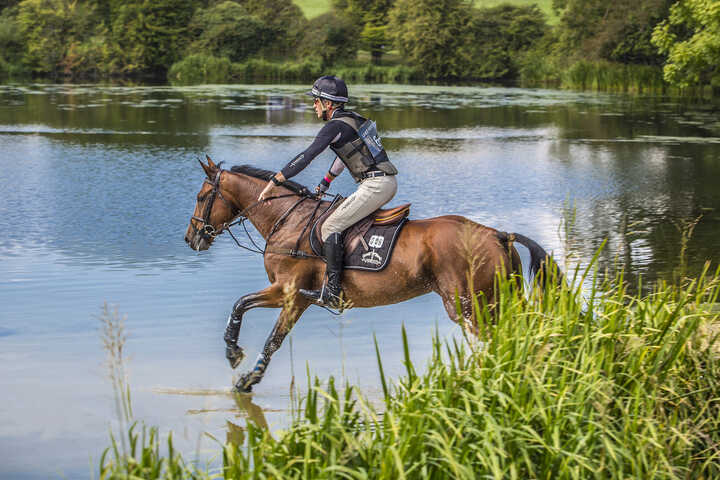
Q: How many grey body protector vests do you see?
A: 1